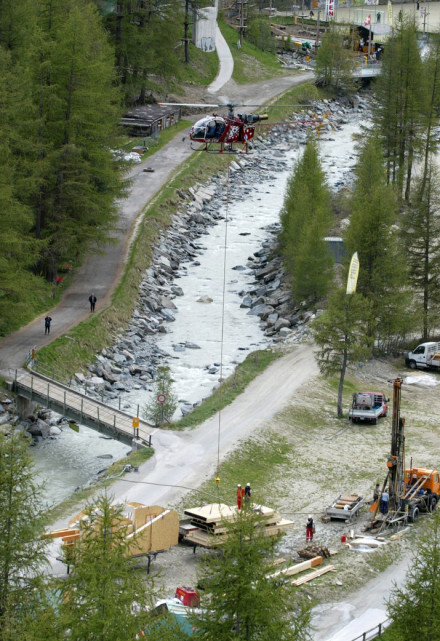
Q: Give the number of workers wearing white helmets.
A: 3